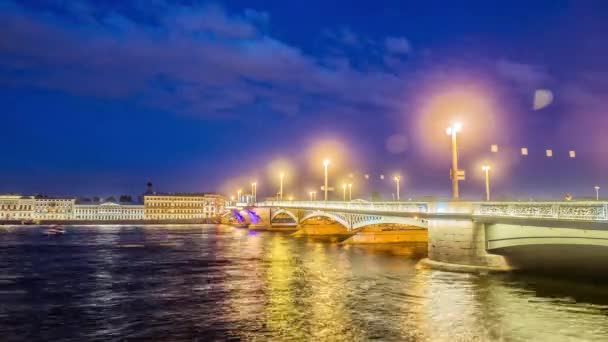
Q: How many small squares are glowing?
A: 4